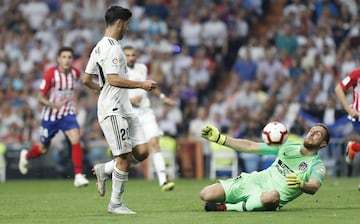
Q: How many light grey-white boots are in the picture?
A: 4